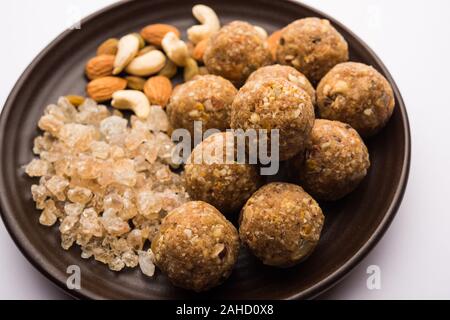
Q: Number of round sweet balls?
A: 10